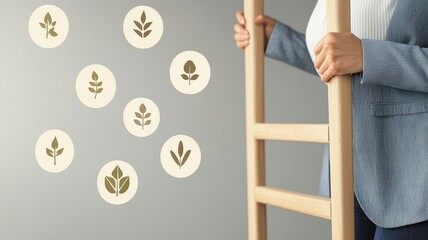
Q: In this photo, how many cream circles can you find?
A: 8